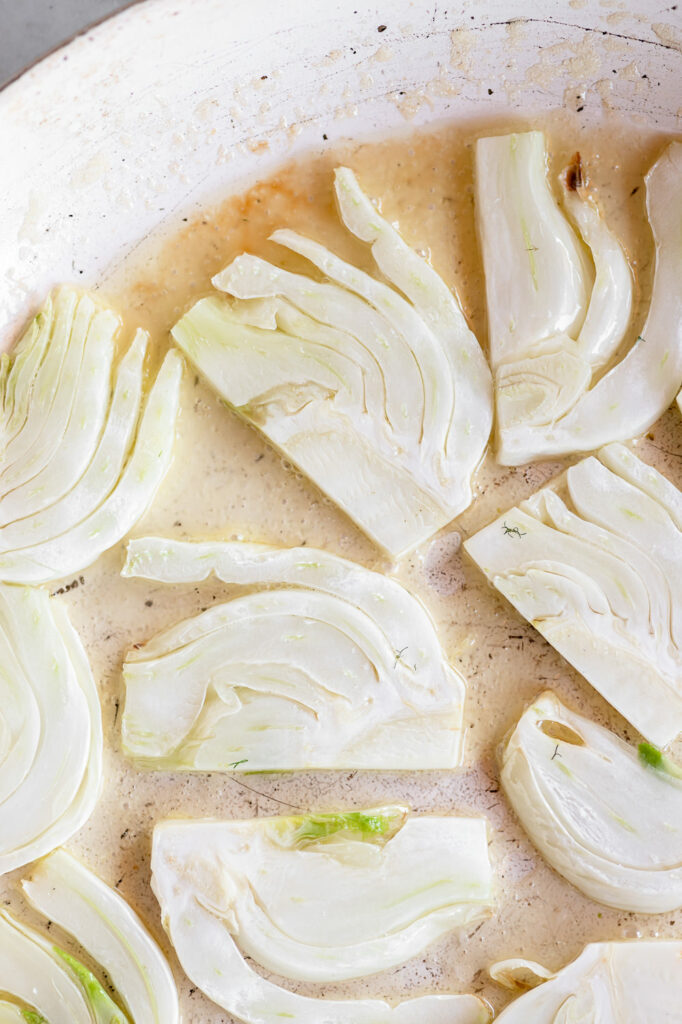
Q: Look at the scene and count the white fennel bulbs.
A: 10